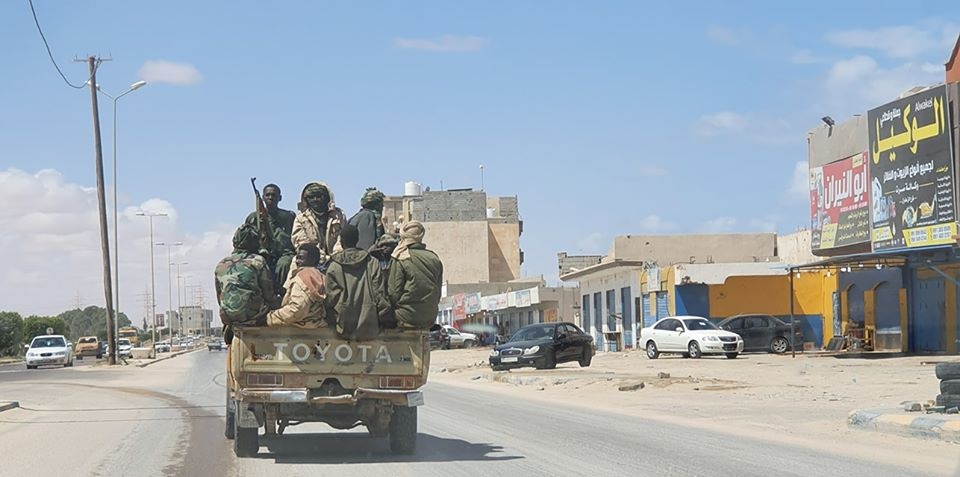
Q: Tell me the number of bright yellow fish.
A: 0